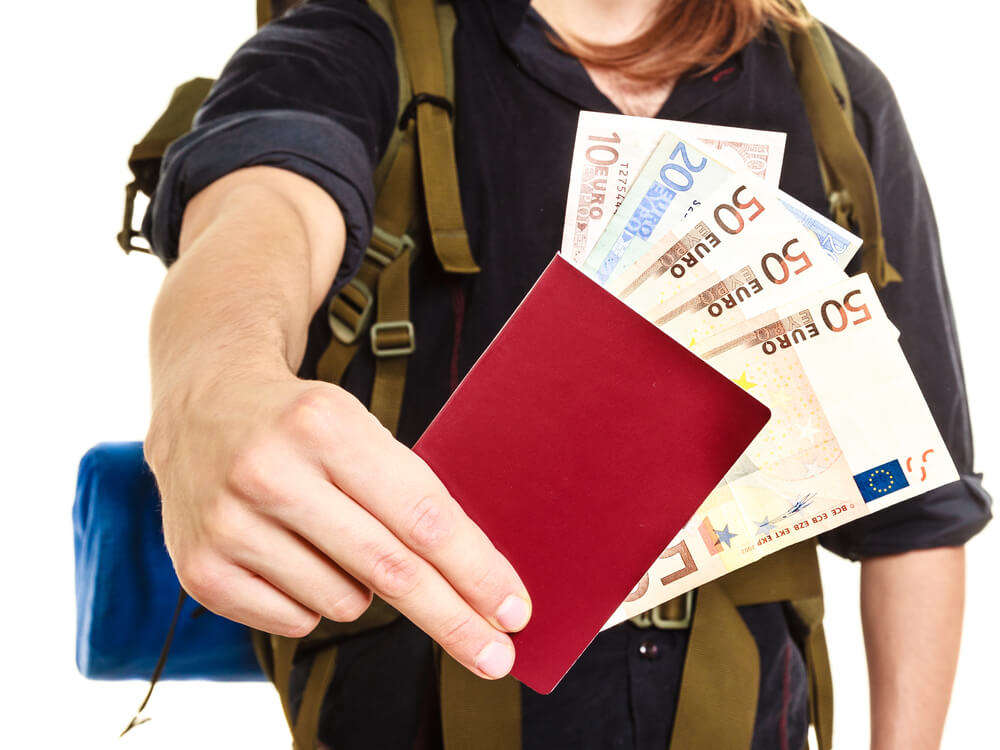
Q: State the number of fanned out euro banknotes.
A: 5